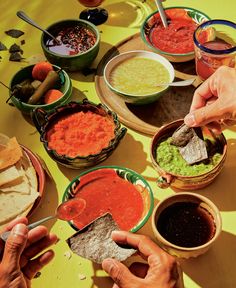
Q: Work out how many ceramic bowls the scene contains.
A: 8